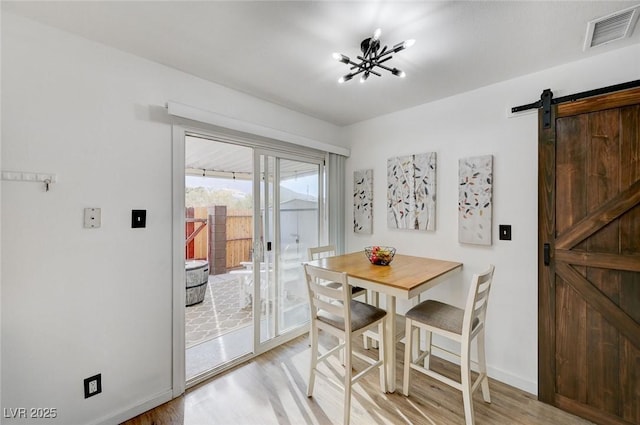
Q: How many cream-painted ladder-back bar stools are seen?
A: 3